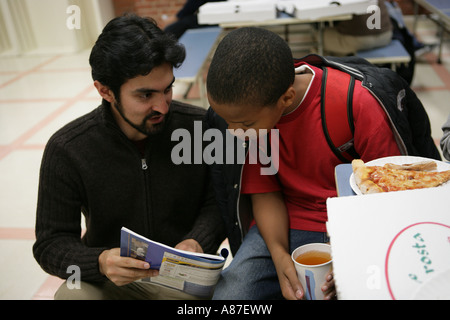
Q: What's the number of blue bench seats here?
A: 2